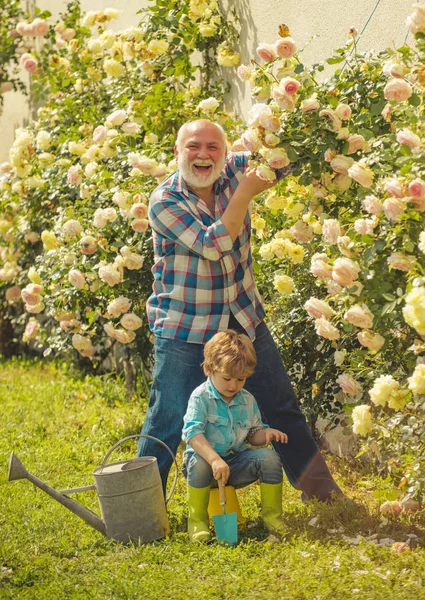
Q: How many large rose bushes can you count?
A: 2